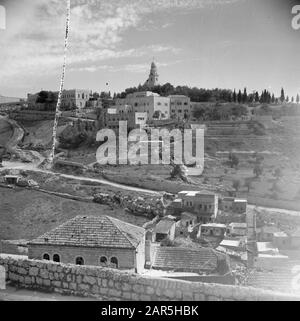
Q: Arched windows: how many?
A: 5